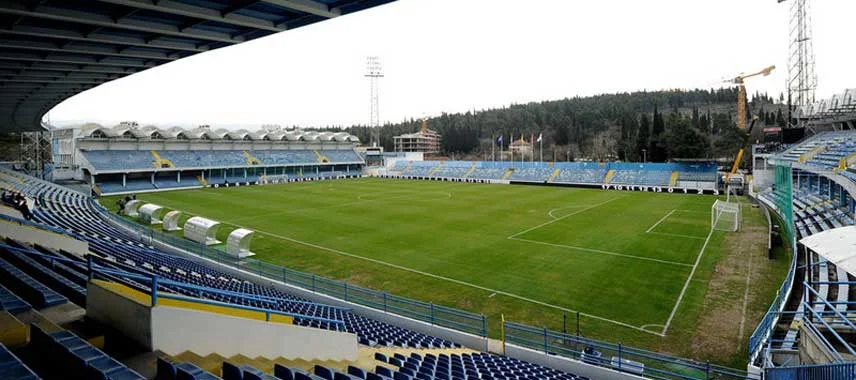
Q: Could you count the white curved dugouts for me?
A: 5